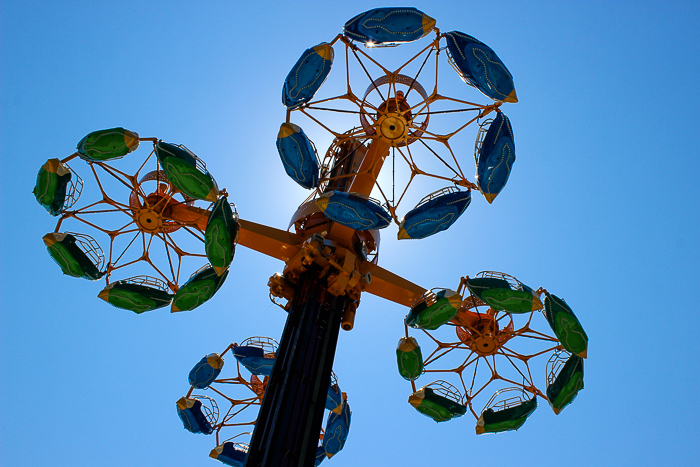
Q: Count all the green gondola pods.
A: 14